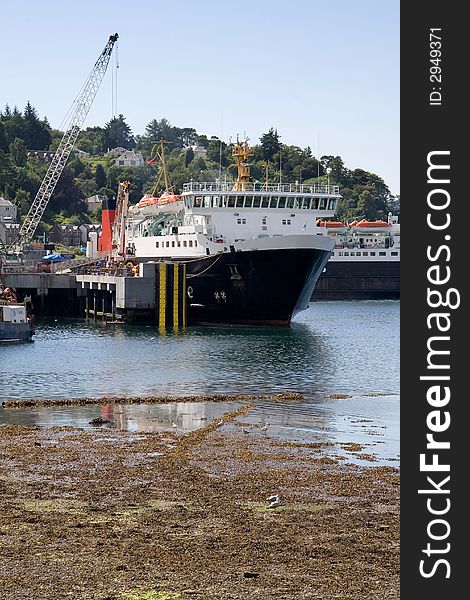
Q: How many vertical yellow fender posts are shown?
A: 3